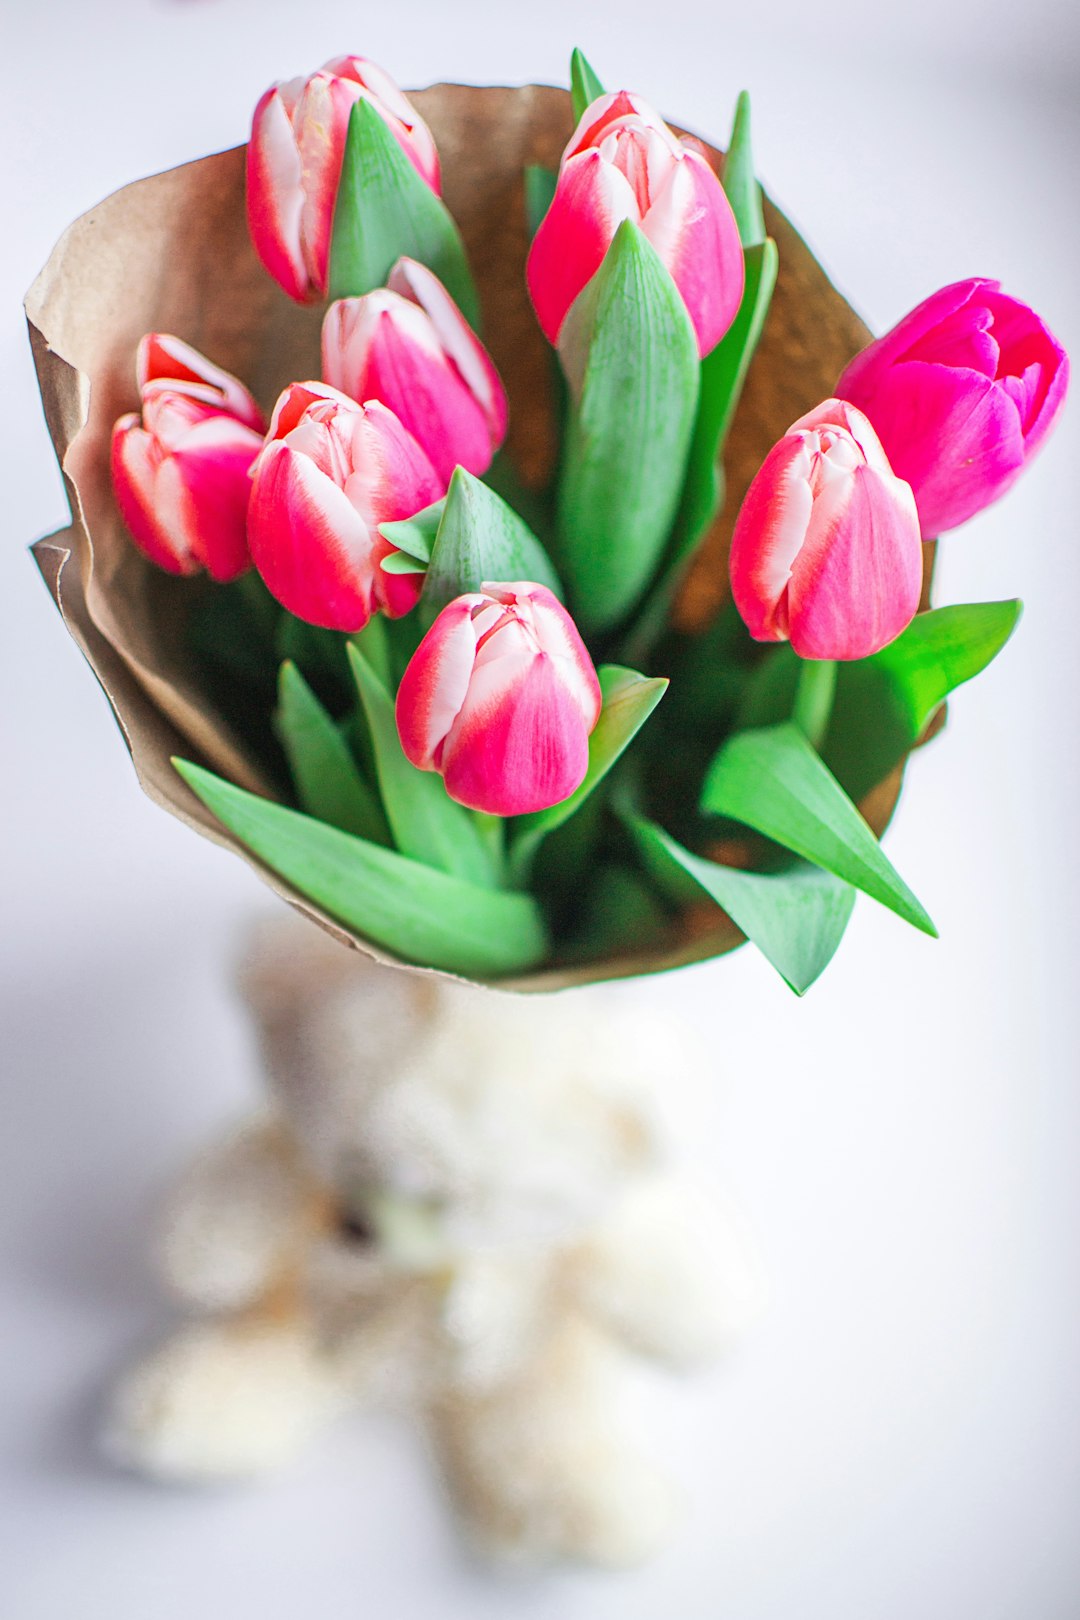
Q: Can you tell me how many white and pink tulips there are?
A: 7